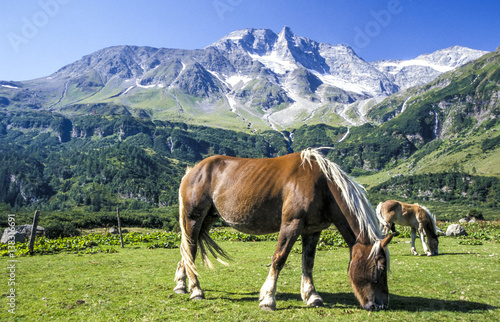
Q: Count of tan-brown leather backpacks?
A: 0